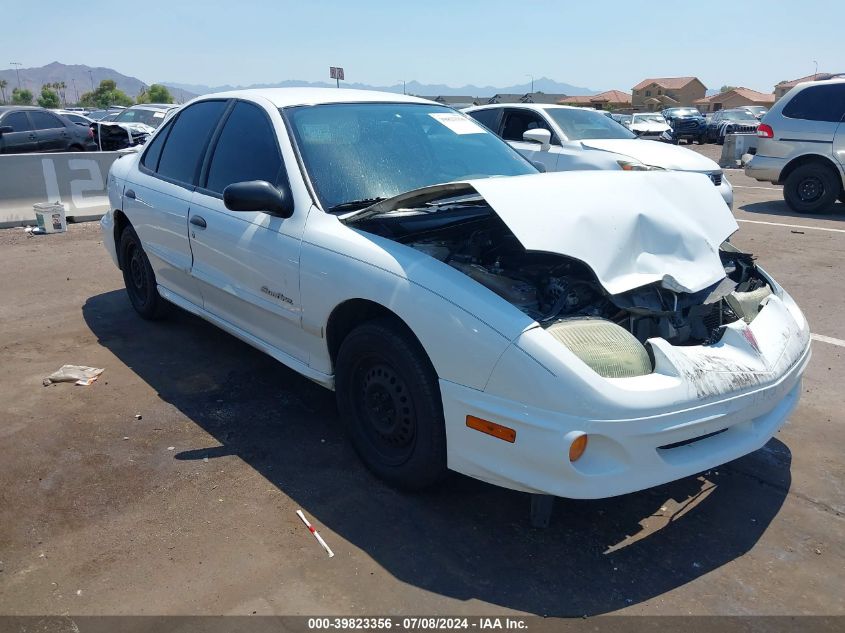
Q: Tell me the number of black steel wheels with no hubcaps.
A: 3